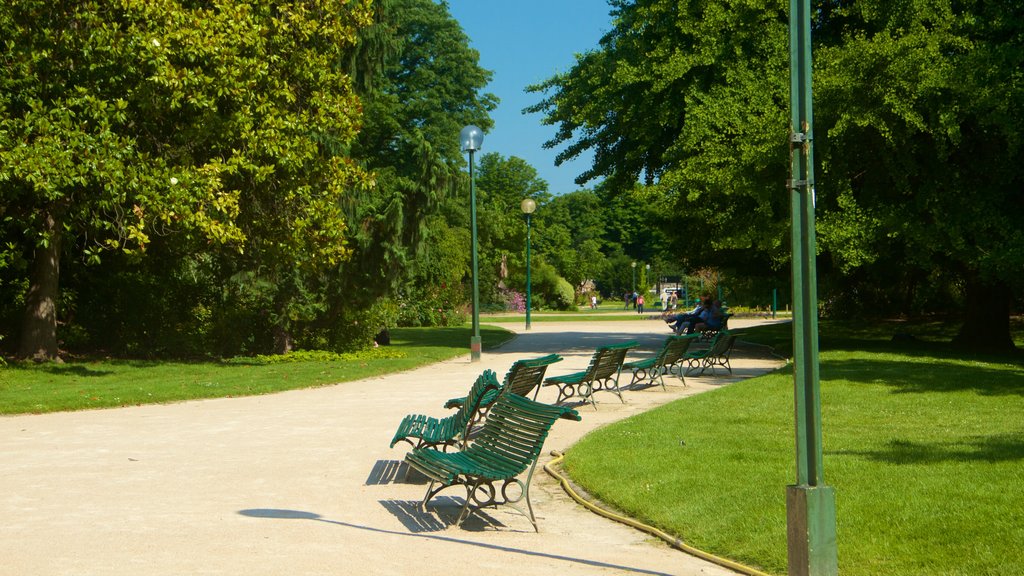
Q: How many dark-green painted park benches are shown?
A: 7